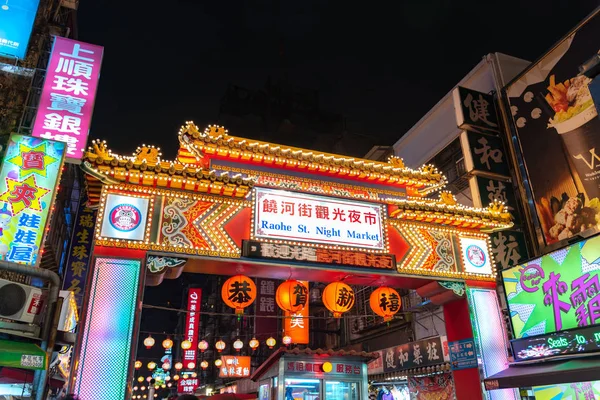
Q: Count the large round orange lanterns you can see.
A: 4